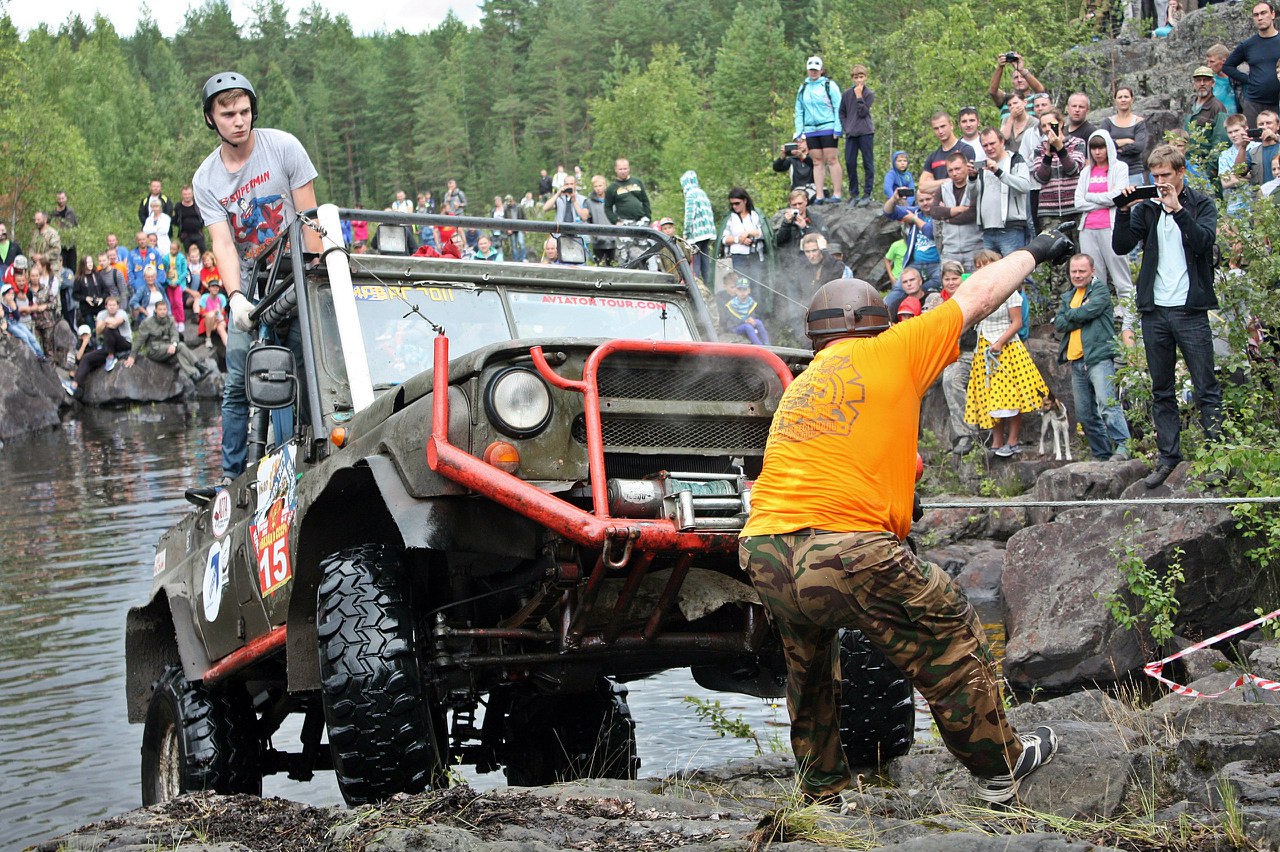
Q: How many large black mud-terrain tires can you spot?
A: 4